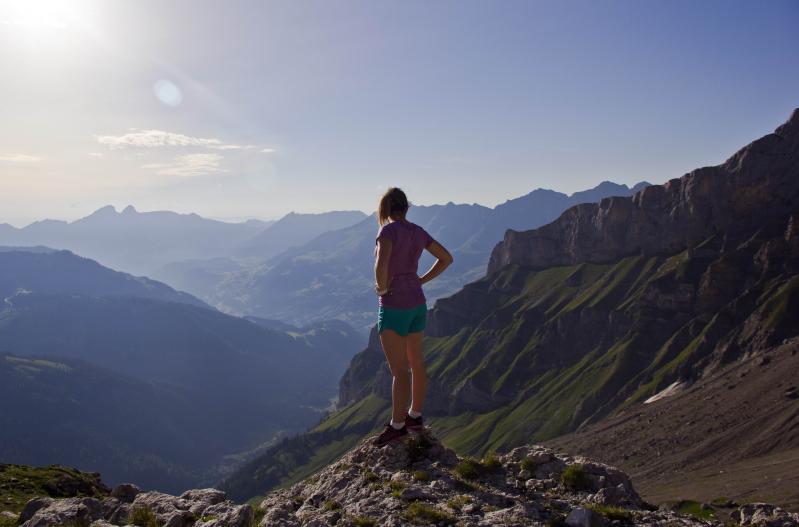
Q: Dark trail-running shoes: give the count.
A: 2